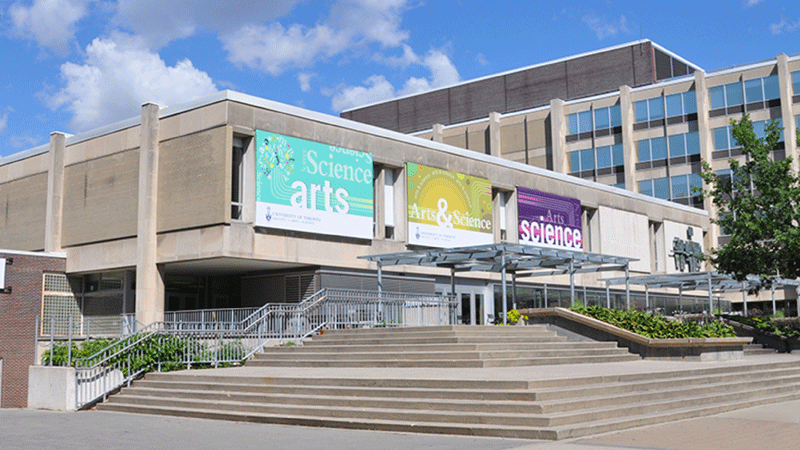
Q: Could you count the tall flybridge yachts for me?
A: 0